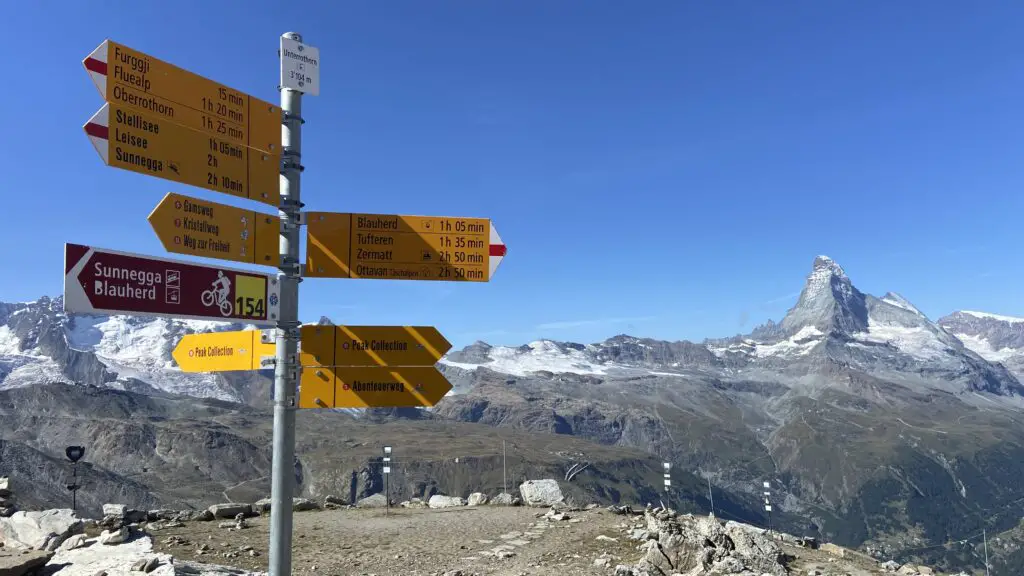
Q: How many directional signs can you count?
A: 8